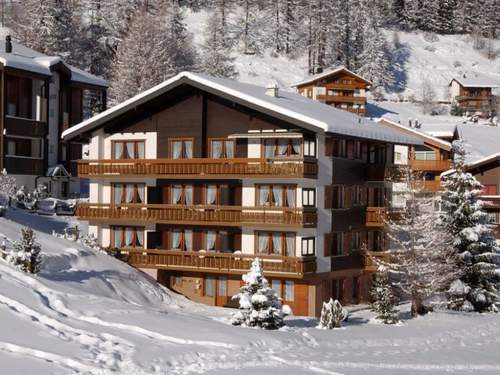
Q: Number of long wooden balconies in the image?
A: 3